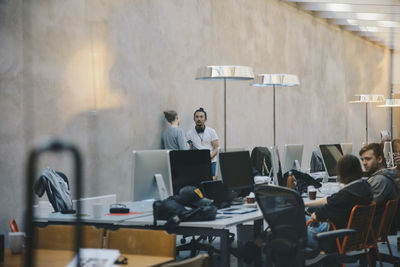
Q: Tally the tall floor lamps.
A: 4